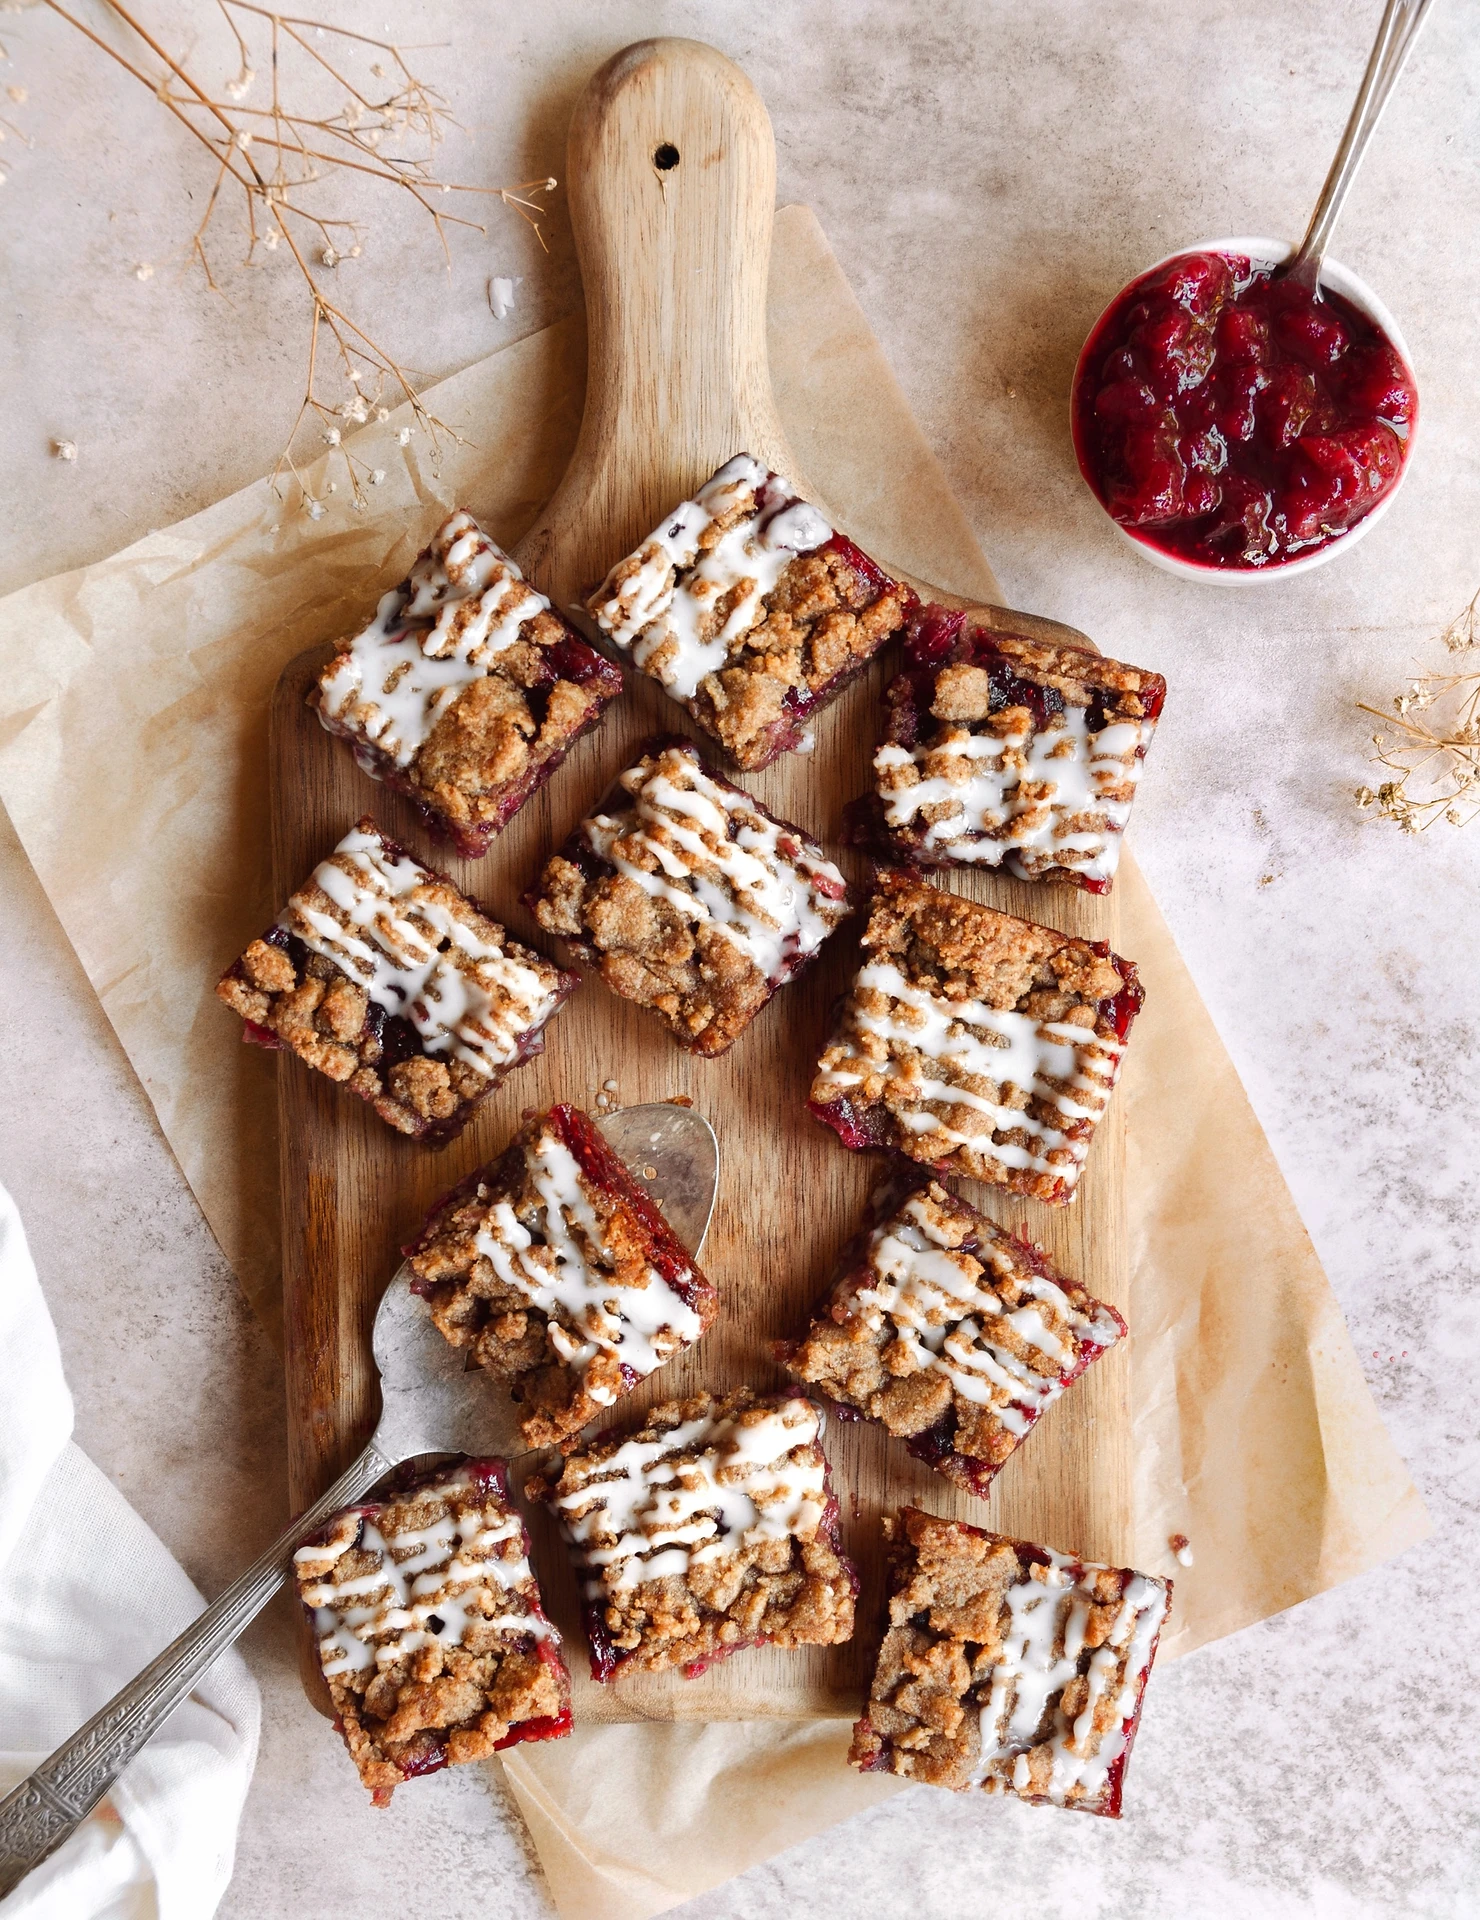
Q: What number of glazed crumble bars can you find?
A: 11